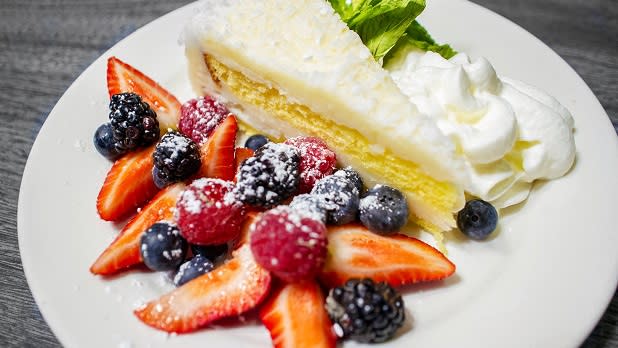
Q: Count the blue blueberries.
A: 11